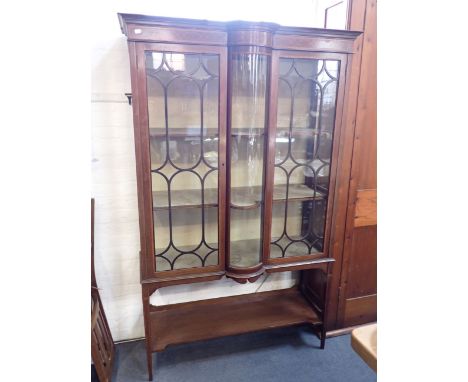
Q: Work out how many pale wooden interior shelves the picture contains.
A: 2